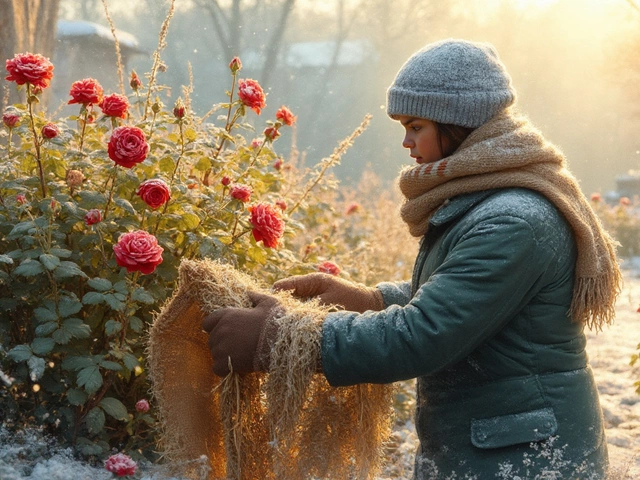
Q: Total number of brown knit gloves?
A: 2